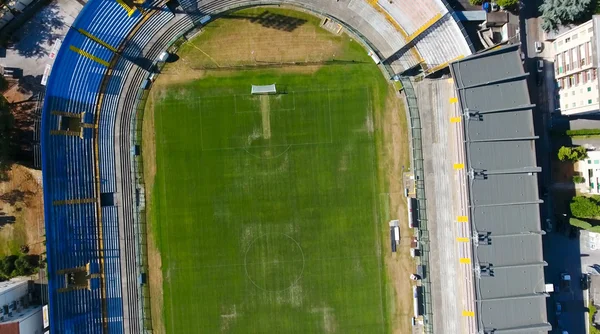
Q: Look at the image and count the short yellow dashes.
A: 7